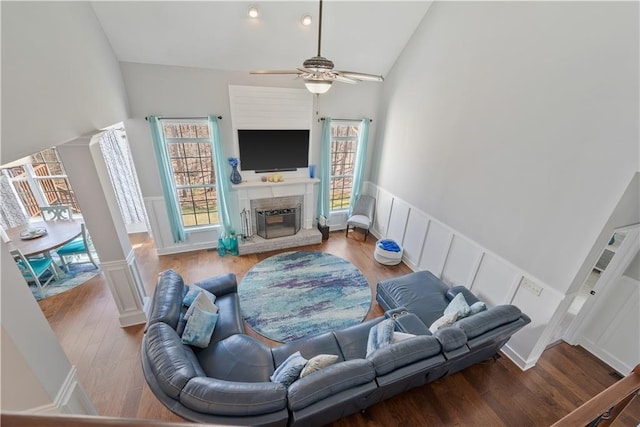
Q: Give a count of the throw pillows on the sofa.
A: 10